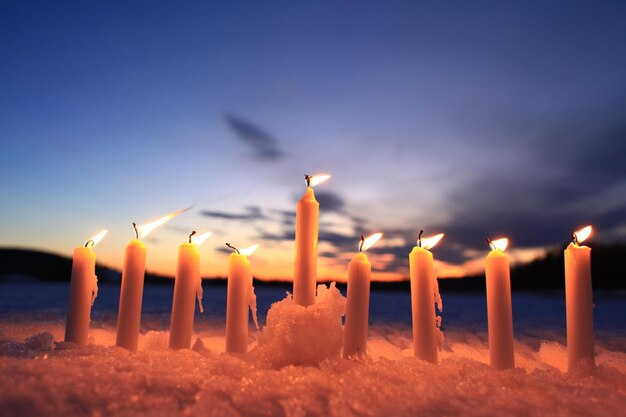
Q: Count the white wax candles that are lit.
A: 9